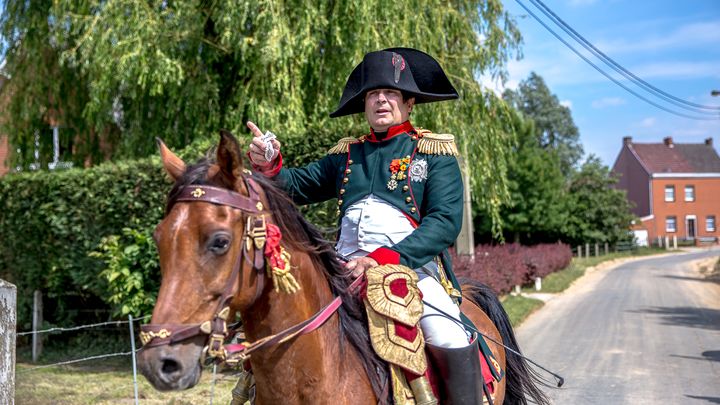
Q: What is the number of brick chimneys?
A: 3